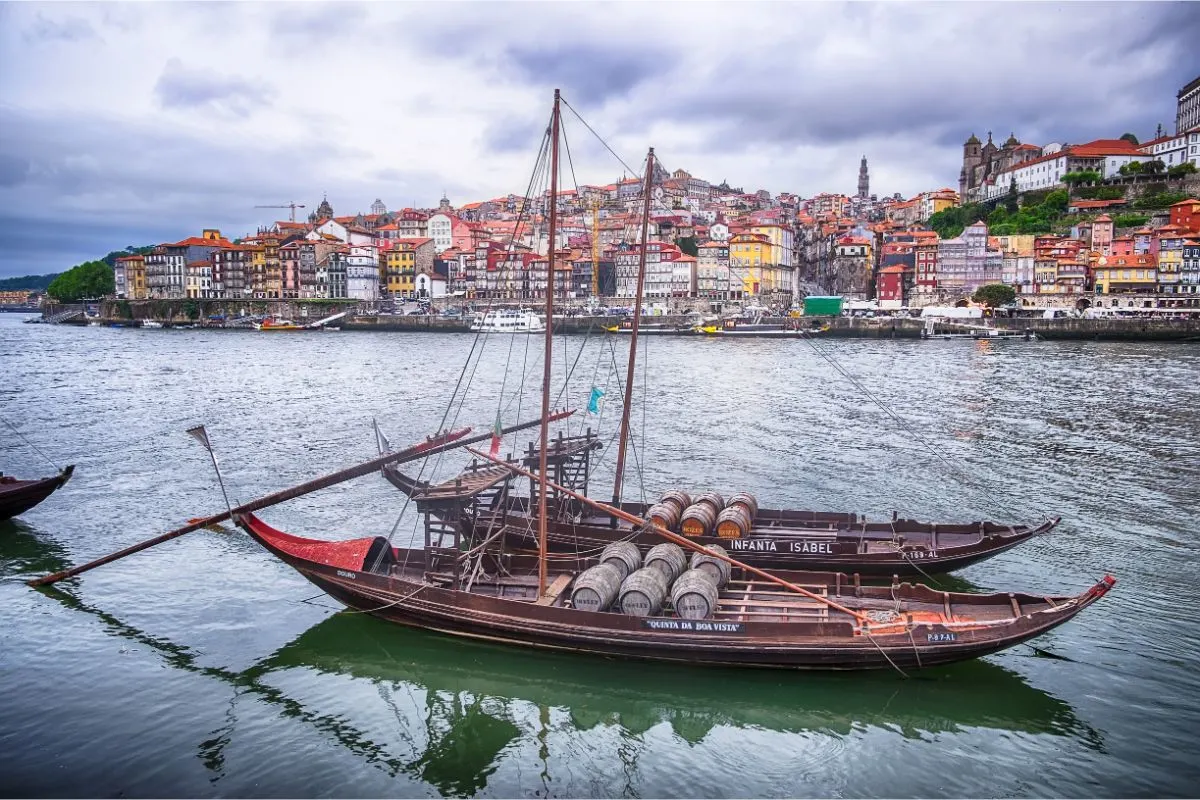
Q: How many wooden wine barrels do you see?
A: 12